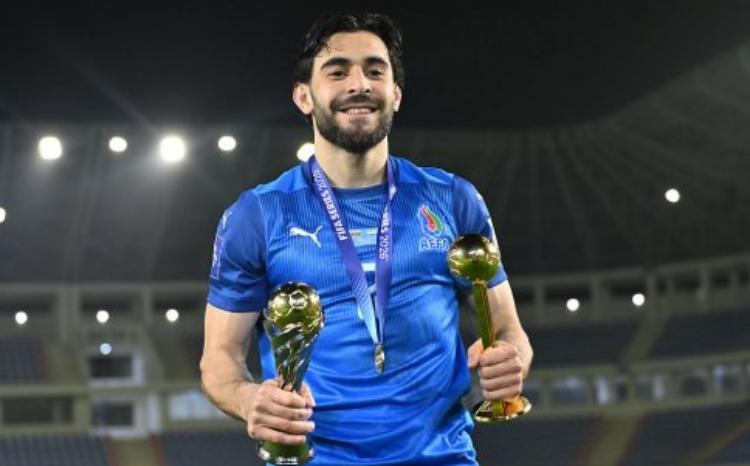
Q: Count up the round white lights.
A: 13